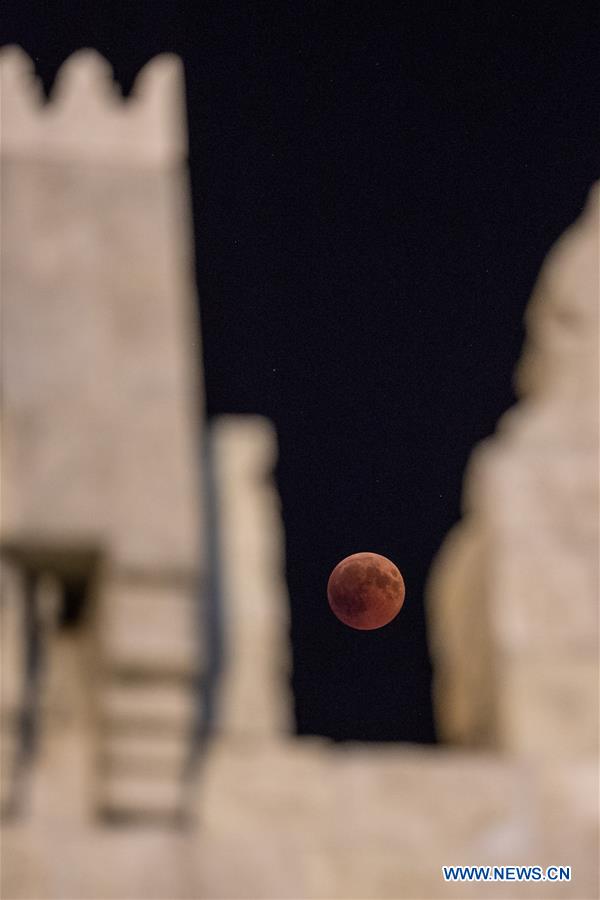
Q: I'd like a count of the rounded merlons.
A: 3